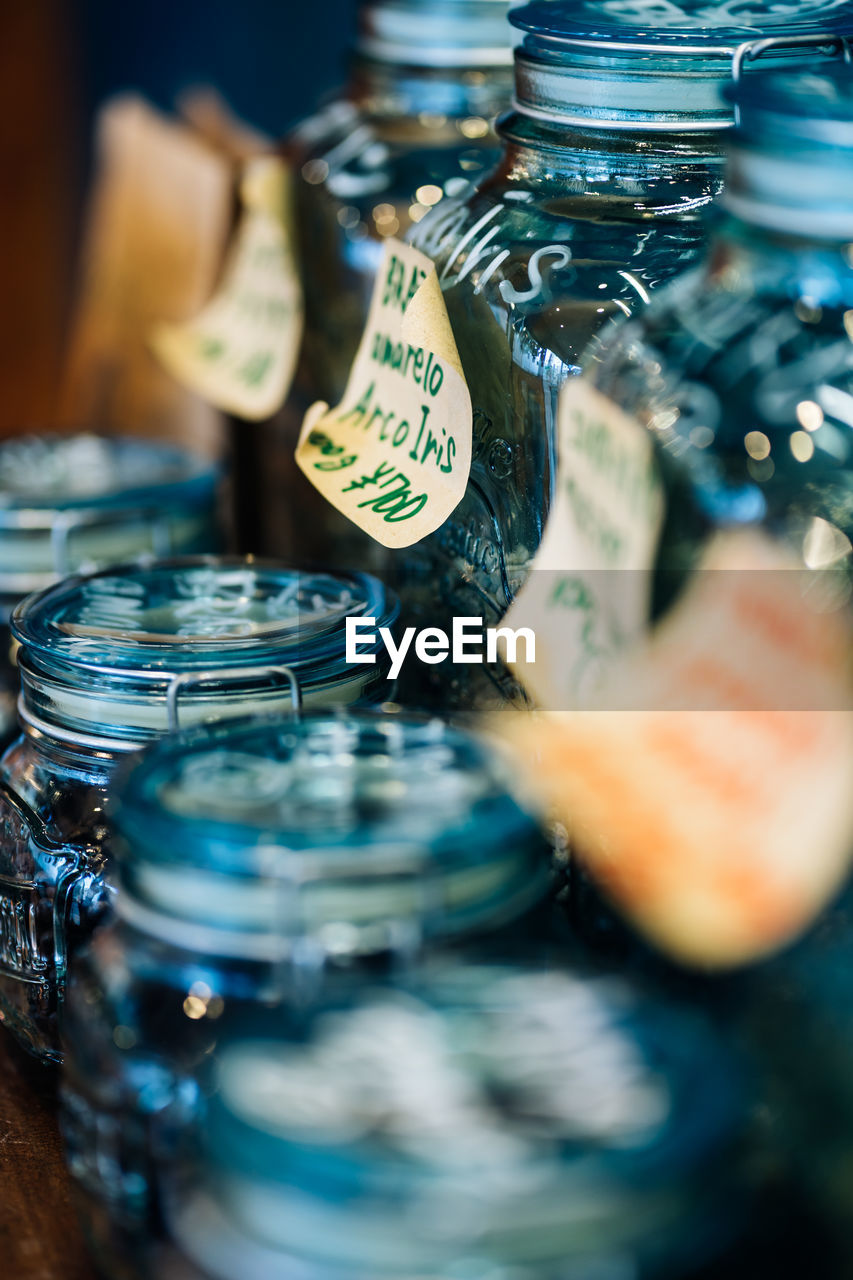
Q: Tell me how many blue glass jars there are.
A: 7